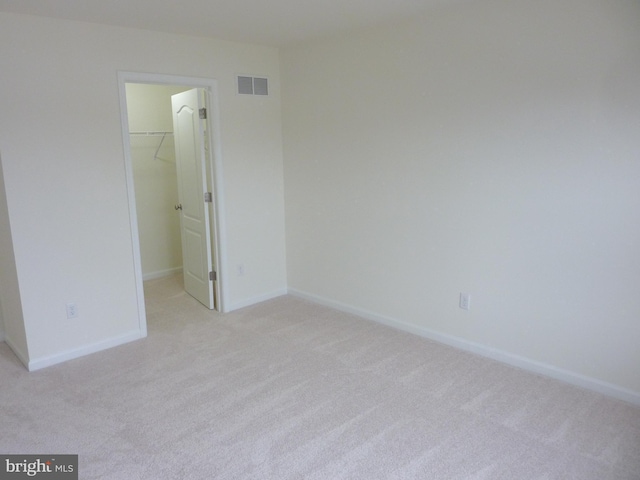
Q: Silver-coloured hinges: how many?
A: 3